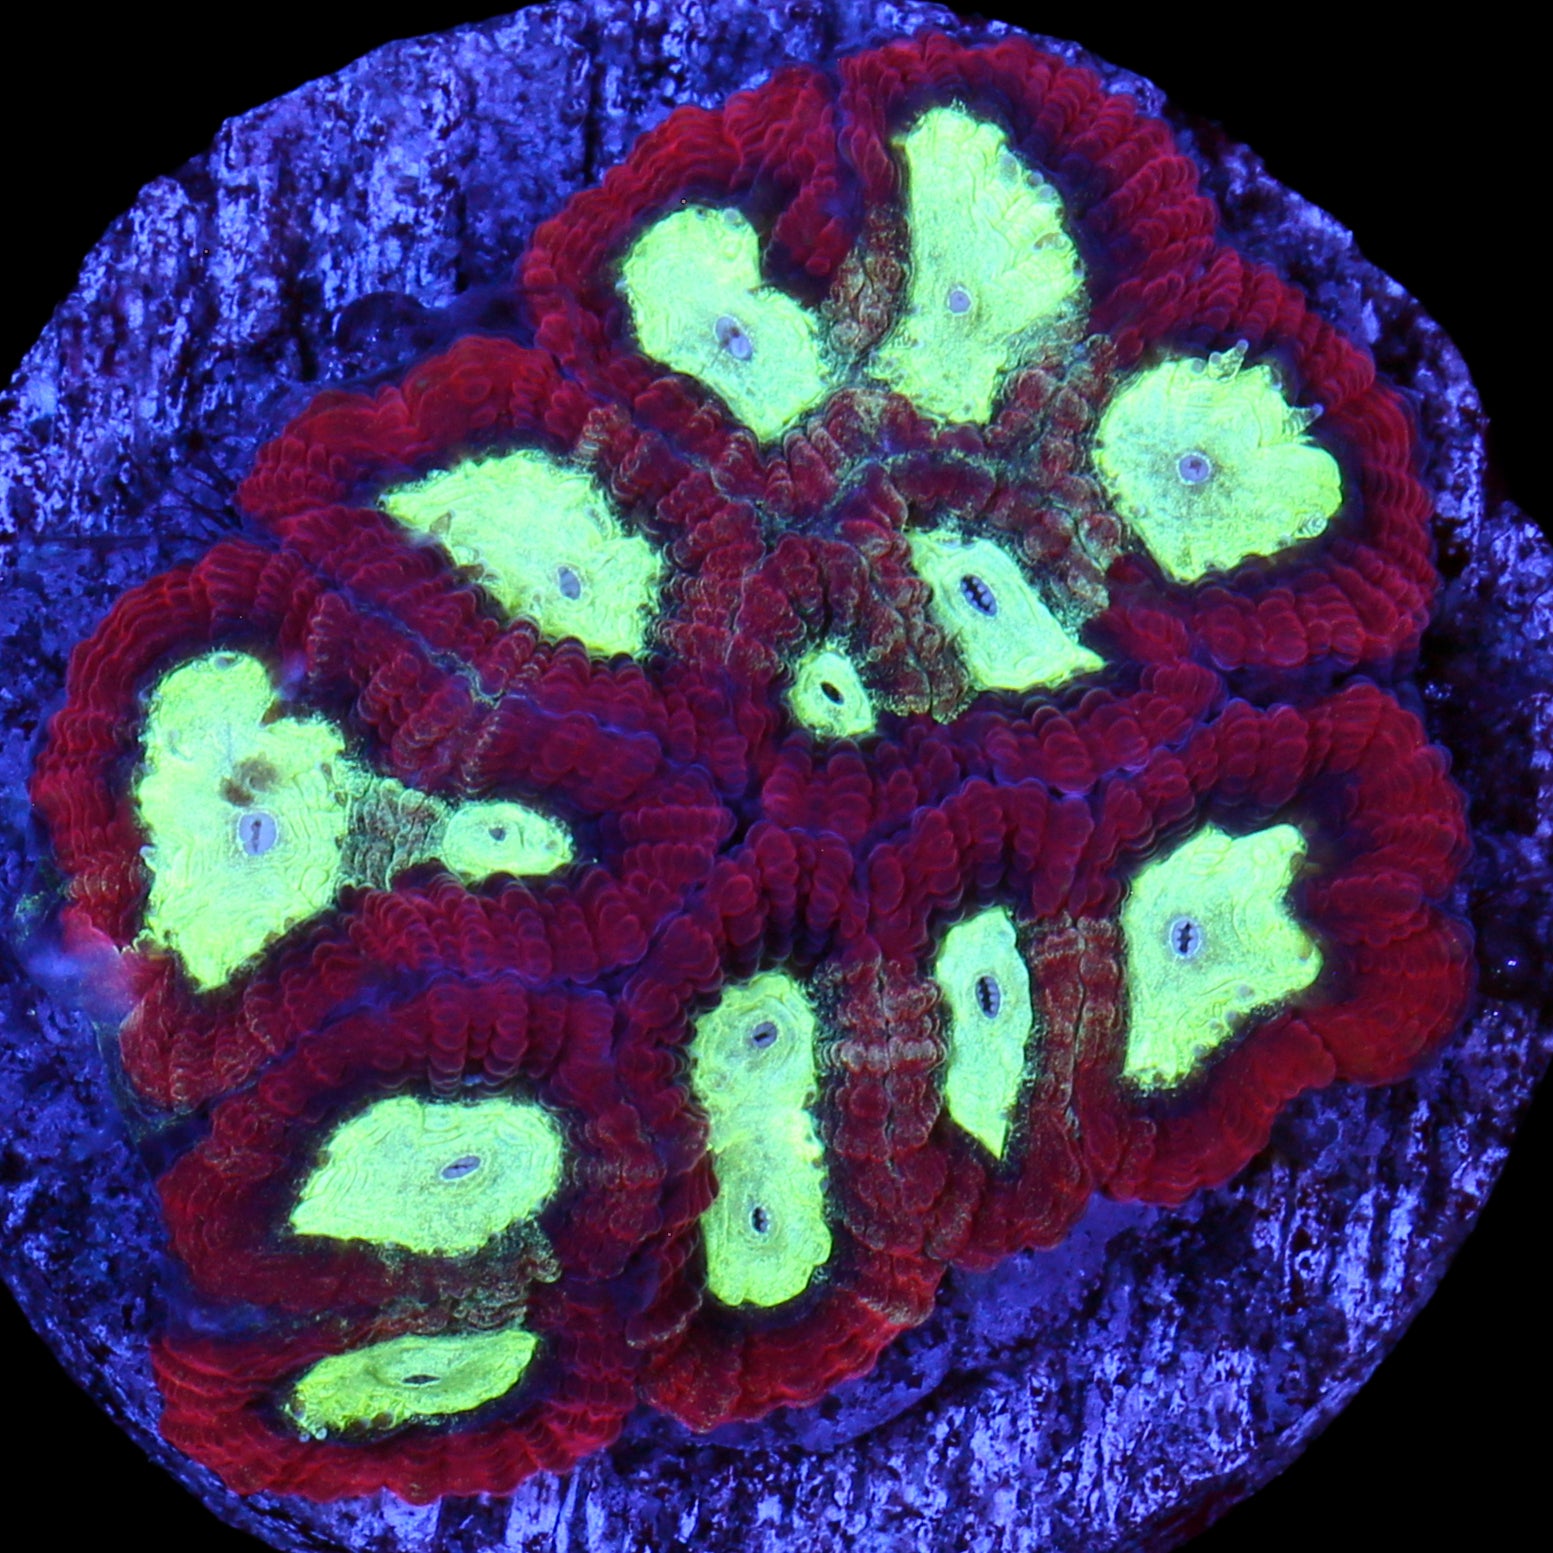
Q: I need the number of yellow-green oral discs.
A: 13